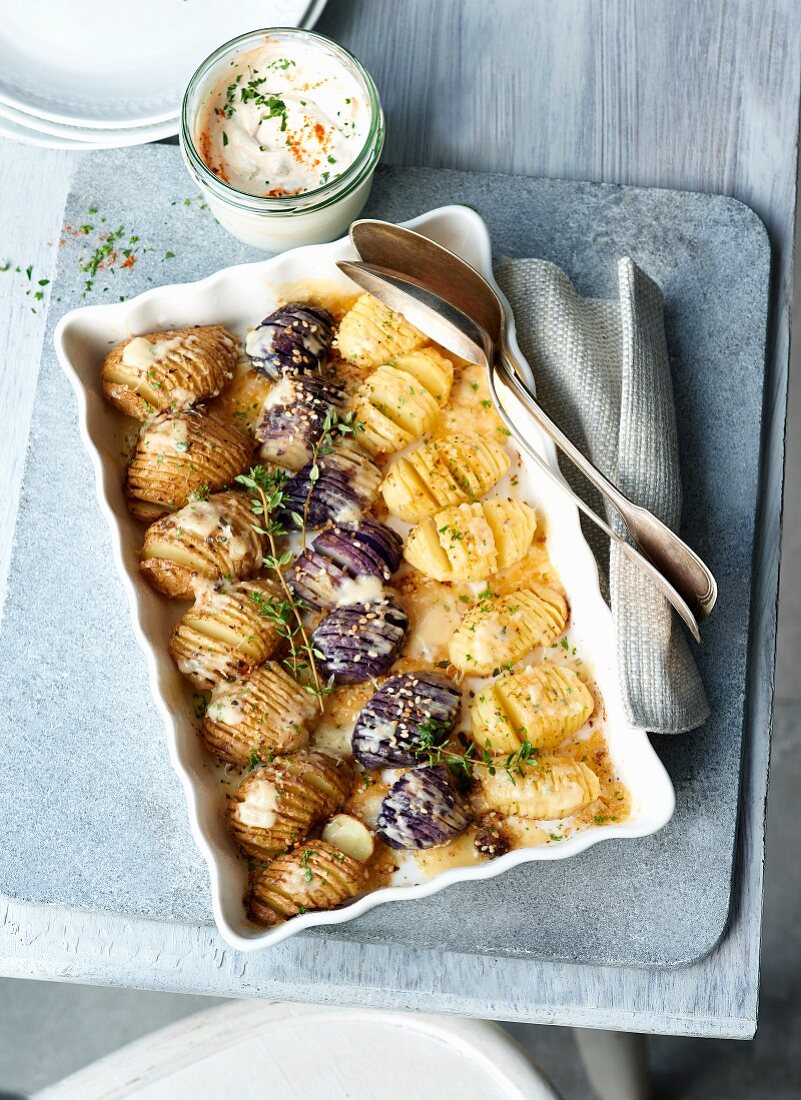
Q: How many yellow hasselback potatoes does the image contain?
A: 7